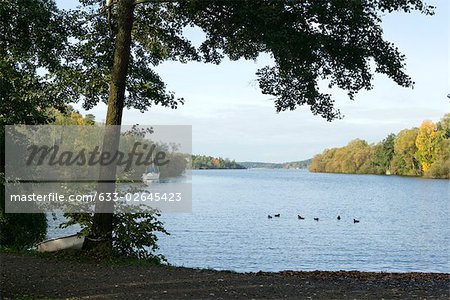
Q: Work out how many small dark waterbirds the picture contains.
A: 6